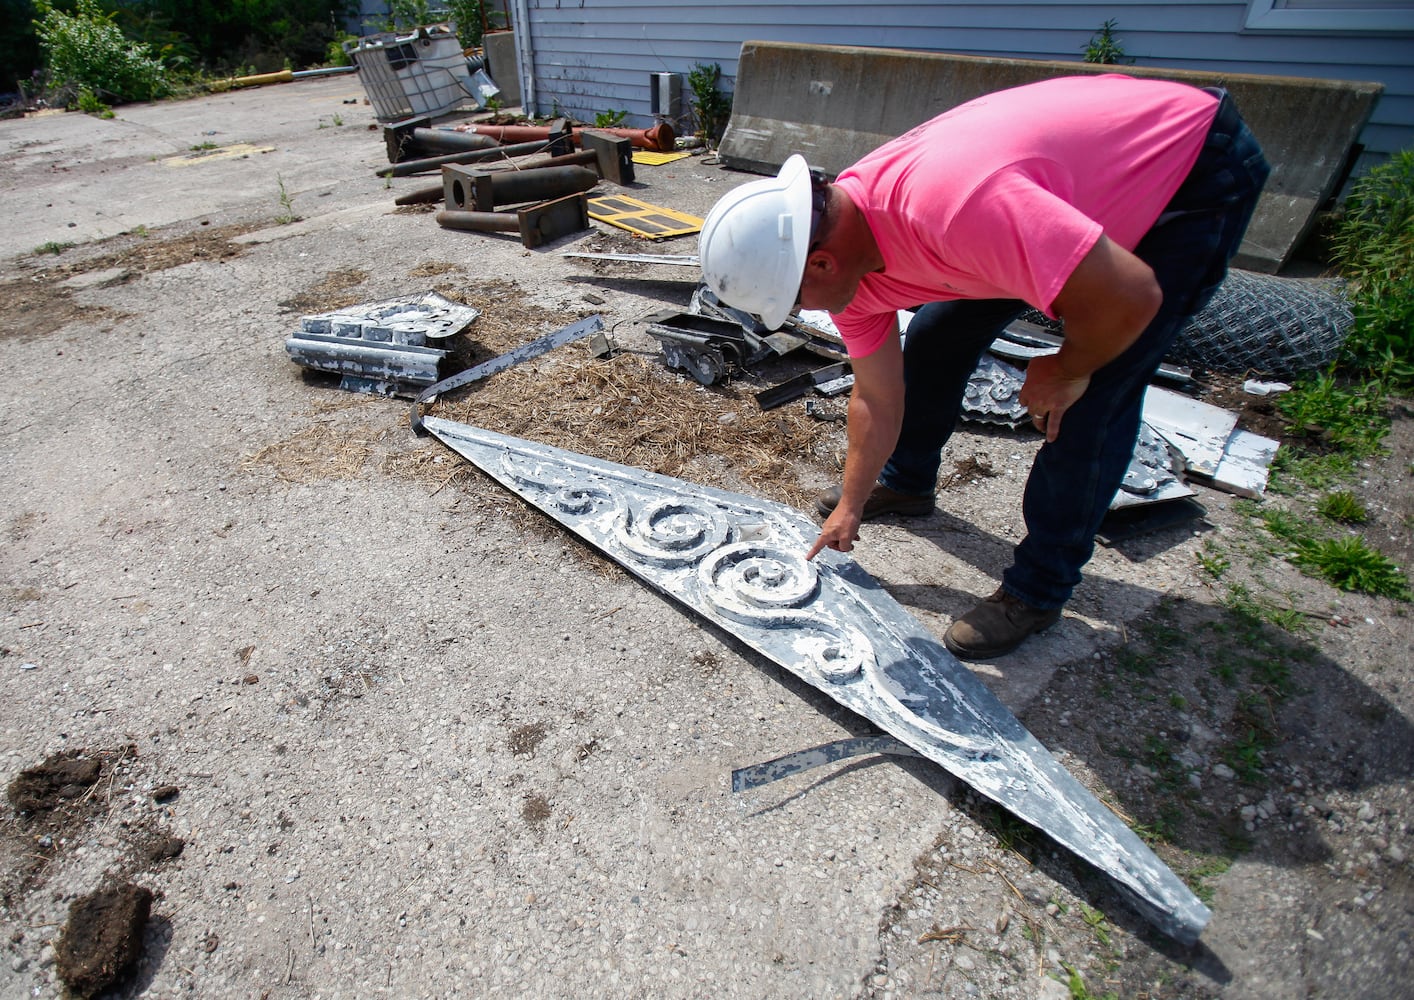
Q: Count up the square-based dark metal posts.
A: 5